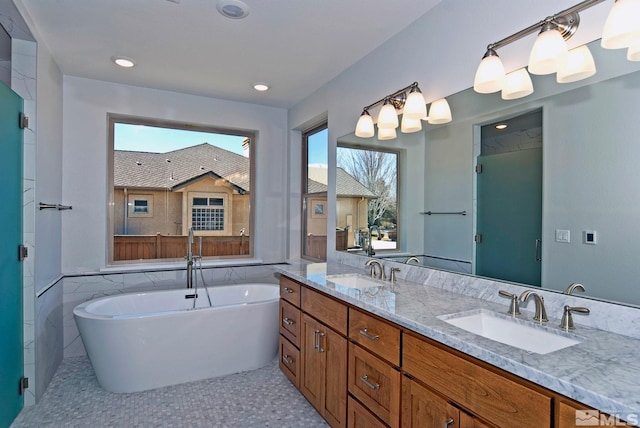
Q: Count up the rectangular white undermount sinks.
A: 2